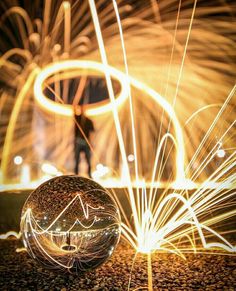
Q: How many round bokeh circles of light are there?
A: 3